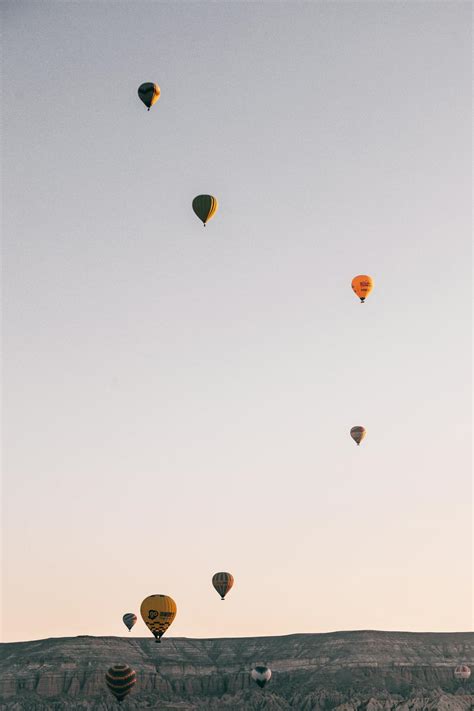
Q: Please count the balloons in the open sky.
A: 7